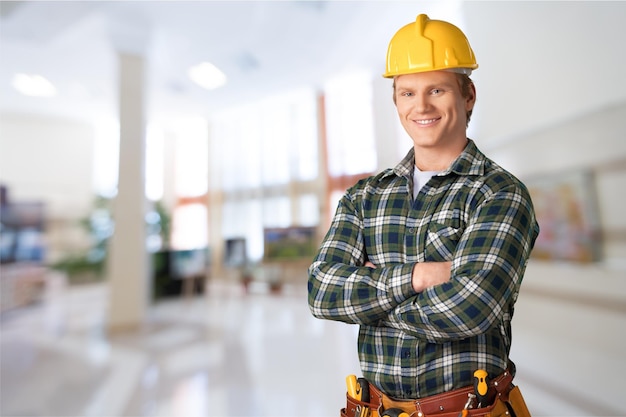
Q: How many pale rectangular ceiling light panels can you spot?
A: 2